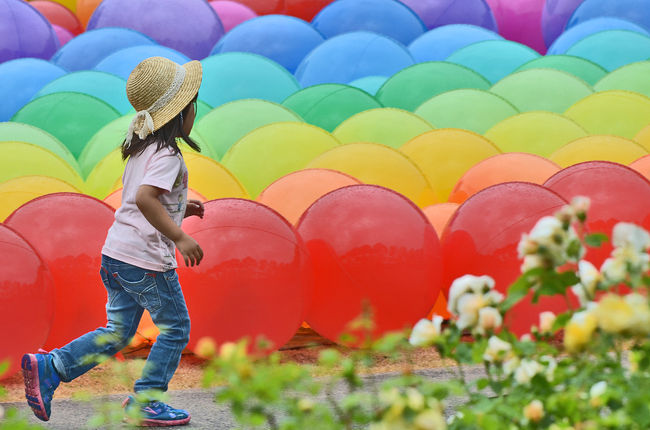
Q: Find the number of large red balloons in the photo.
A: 6